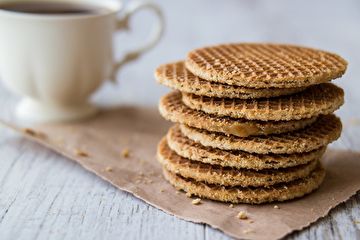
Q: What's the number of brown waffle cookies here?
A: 8